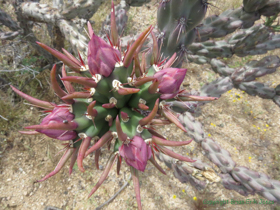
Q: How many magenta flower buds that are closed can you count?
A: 4